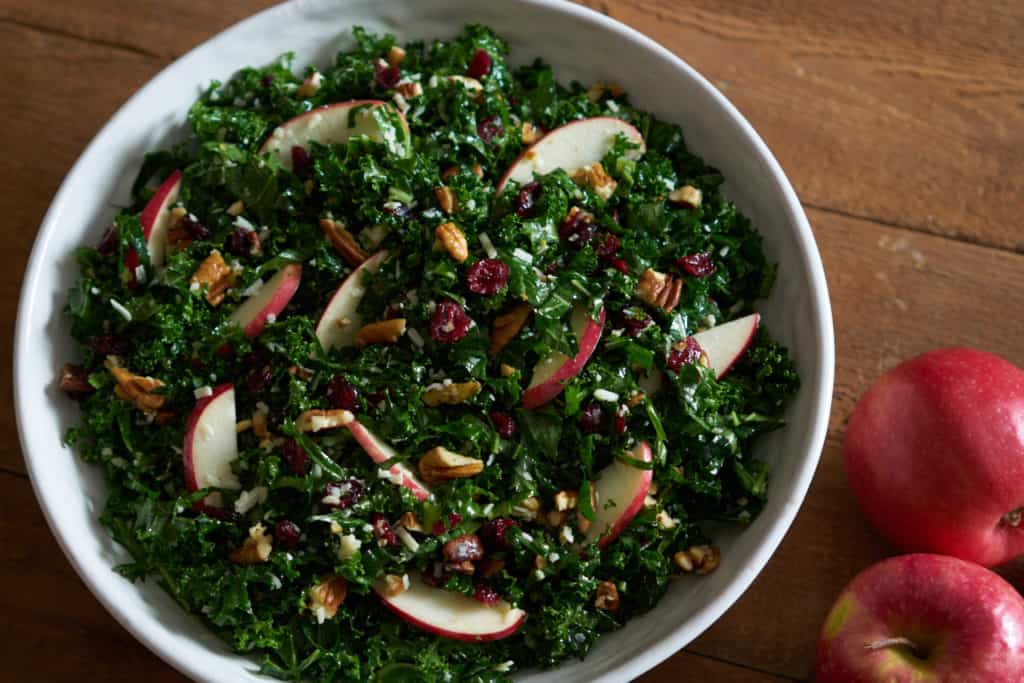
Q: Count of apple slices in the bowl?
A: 11